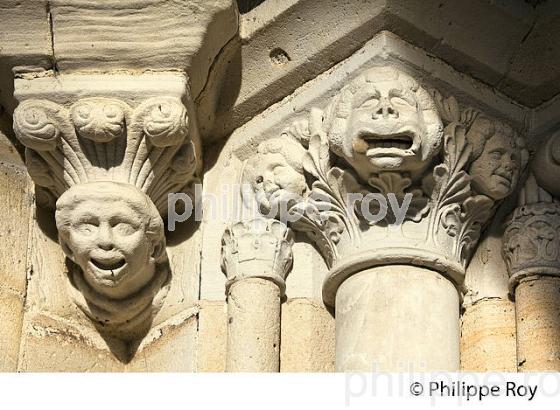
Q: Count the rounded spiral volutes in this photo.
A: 3